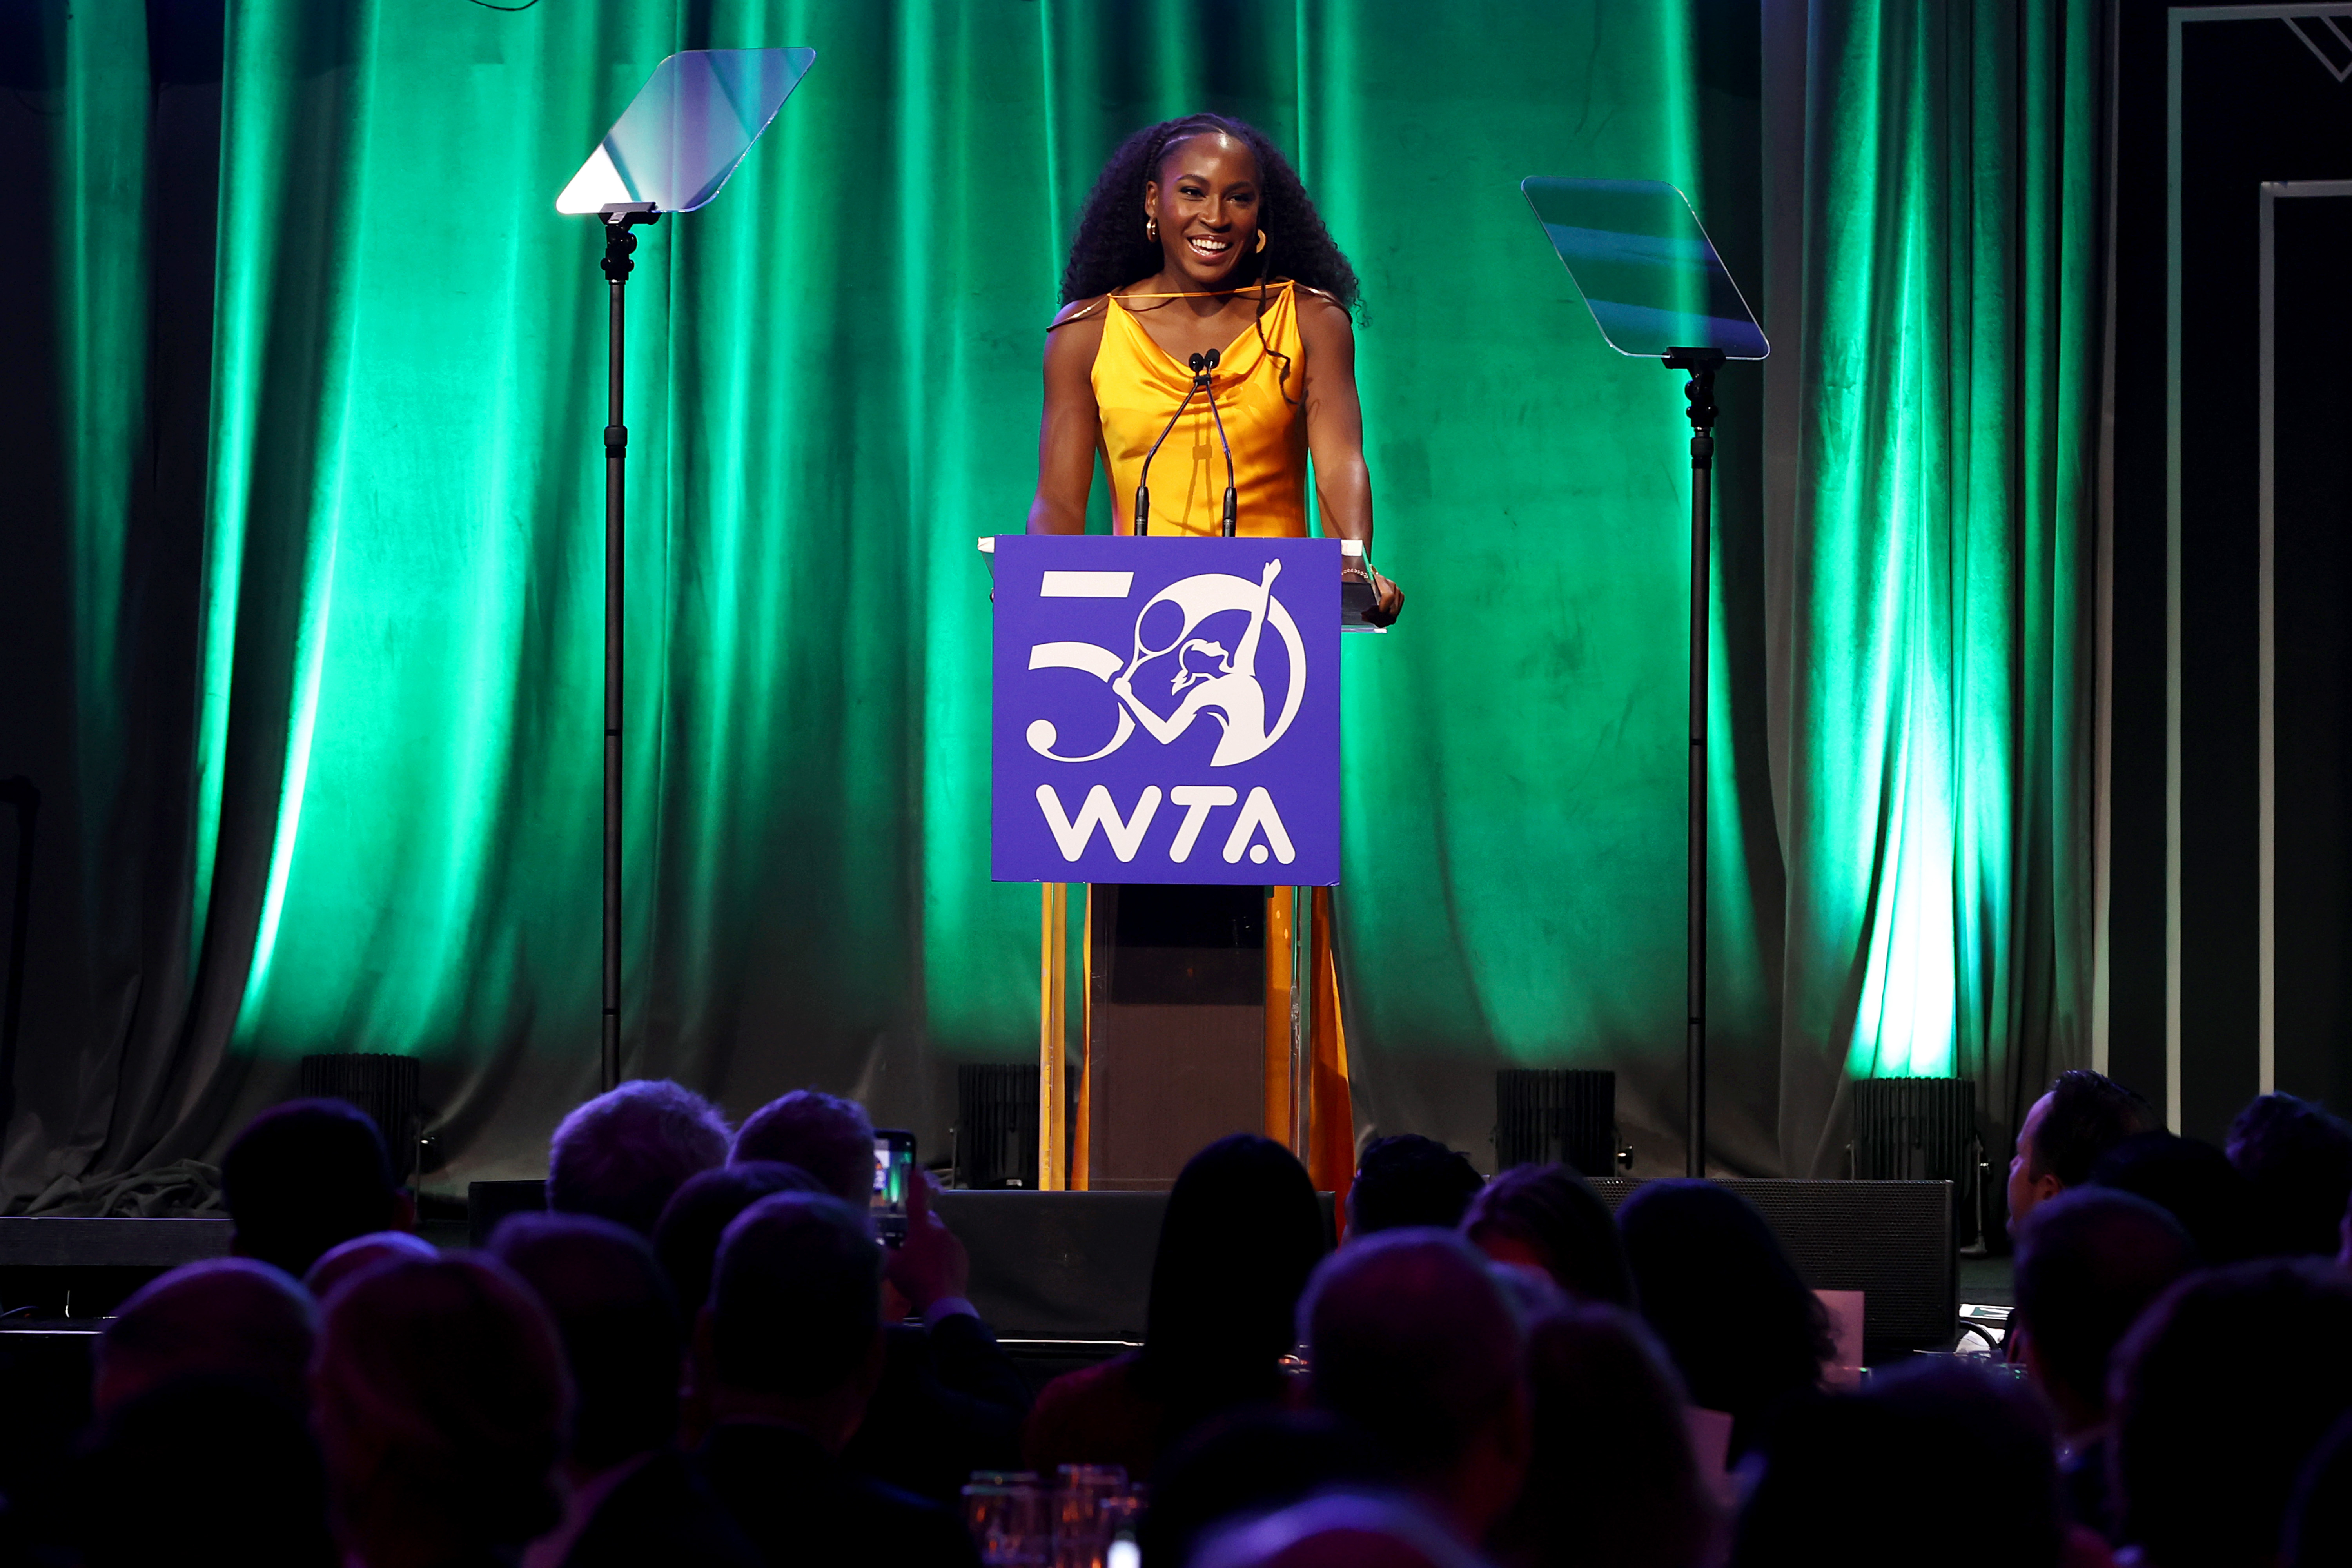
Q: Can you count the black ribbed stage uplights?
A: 4